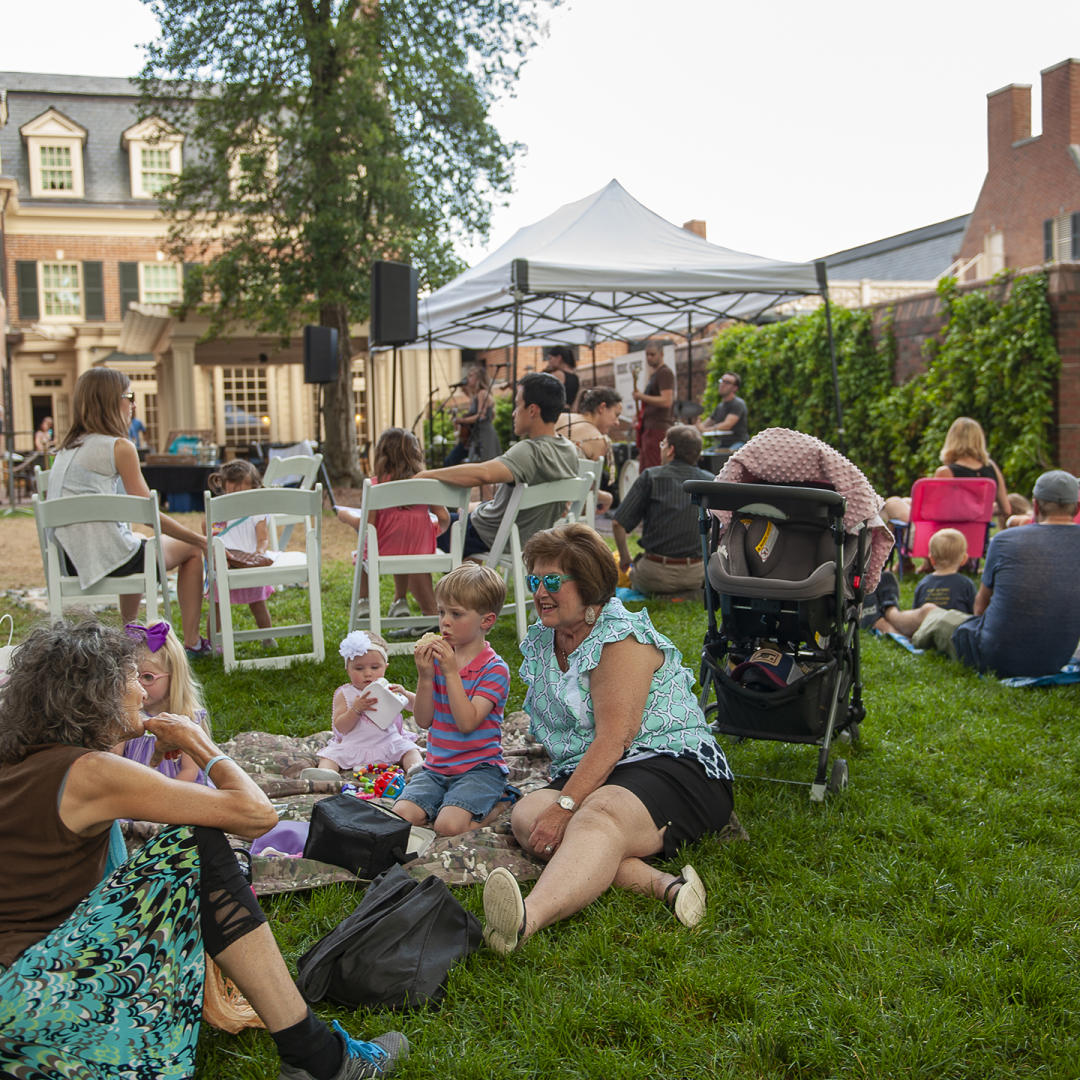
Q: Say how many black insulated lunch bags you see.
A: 1